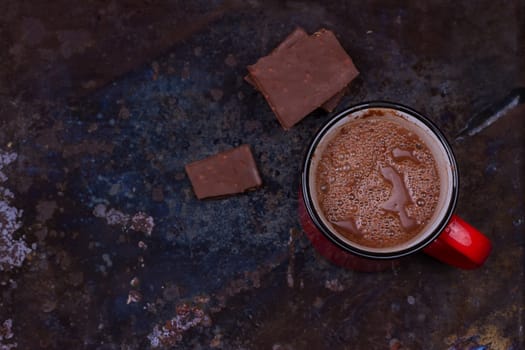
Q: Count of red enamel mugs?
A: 1